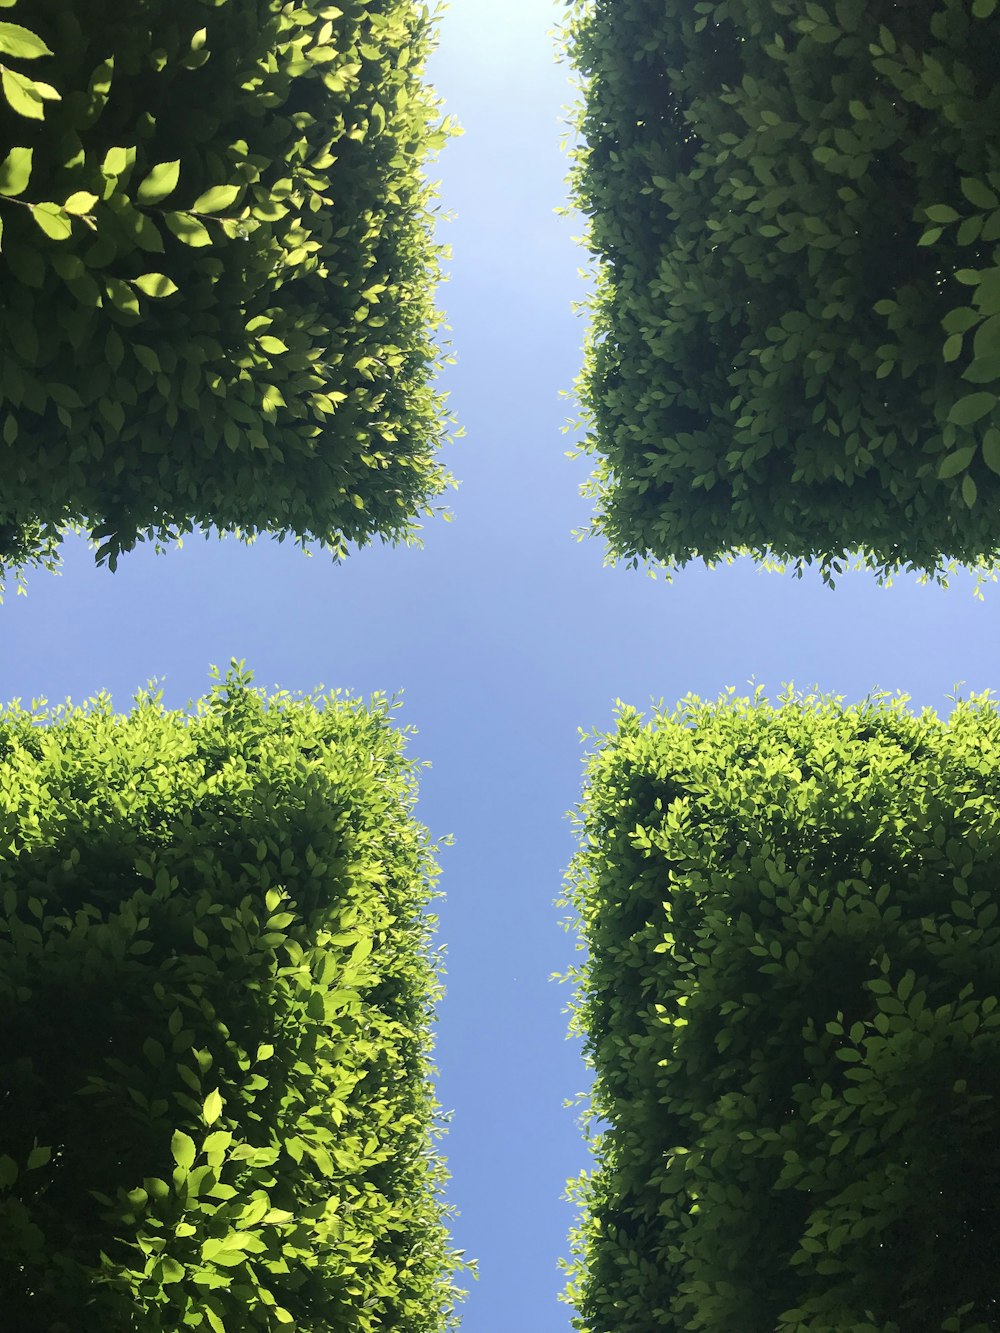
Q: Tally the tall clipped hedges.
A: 4